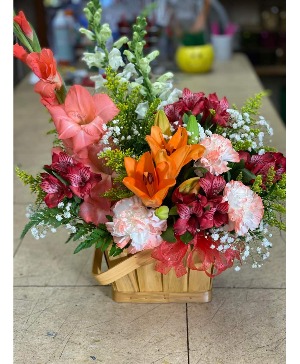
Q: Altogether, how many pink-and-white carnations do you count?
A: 3